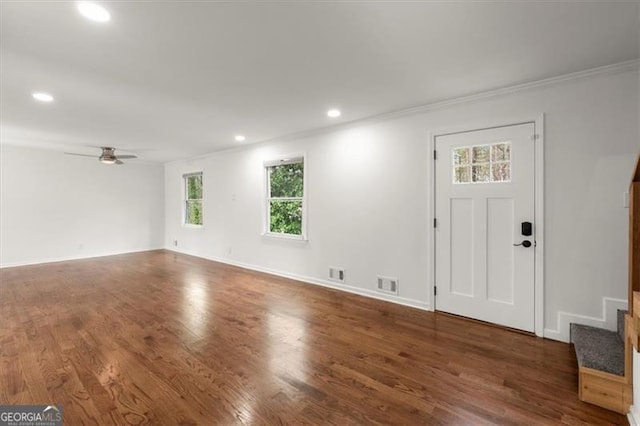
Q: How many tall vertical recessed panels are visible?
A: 2